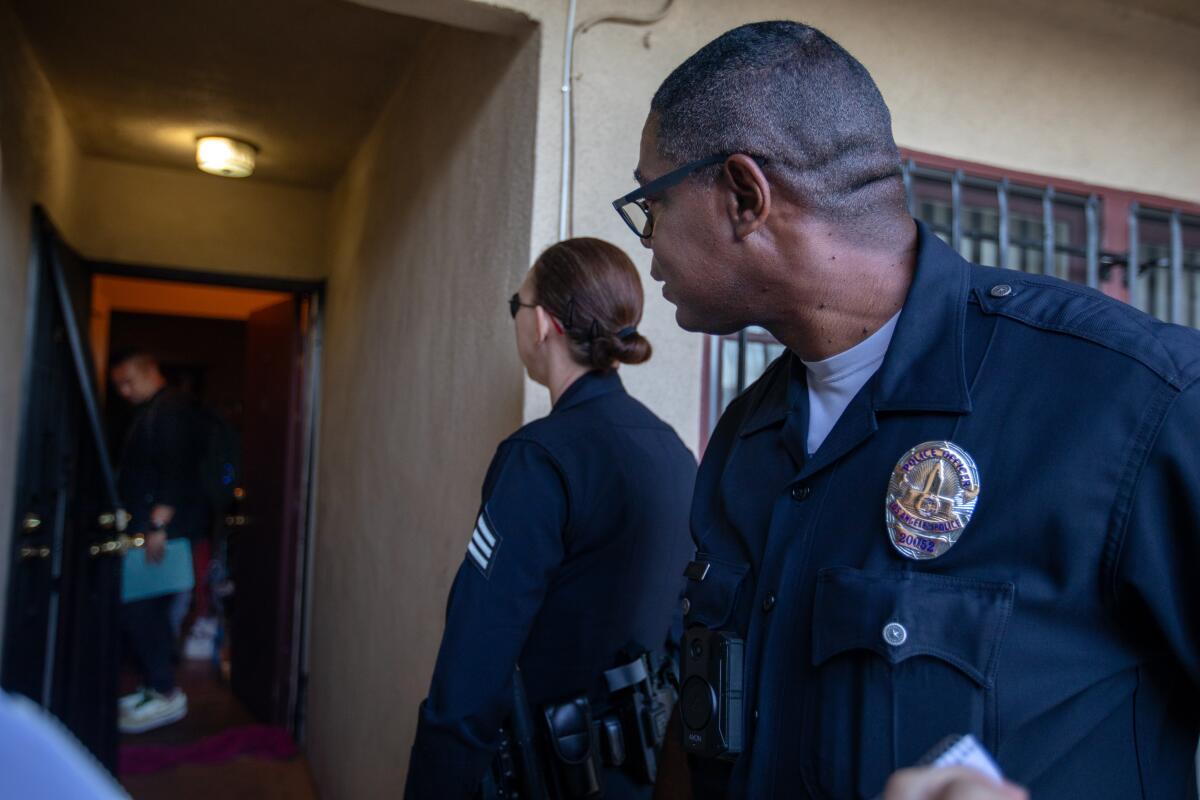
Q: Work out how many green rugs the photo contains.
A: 0